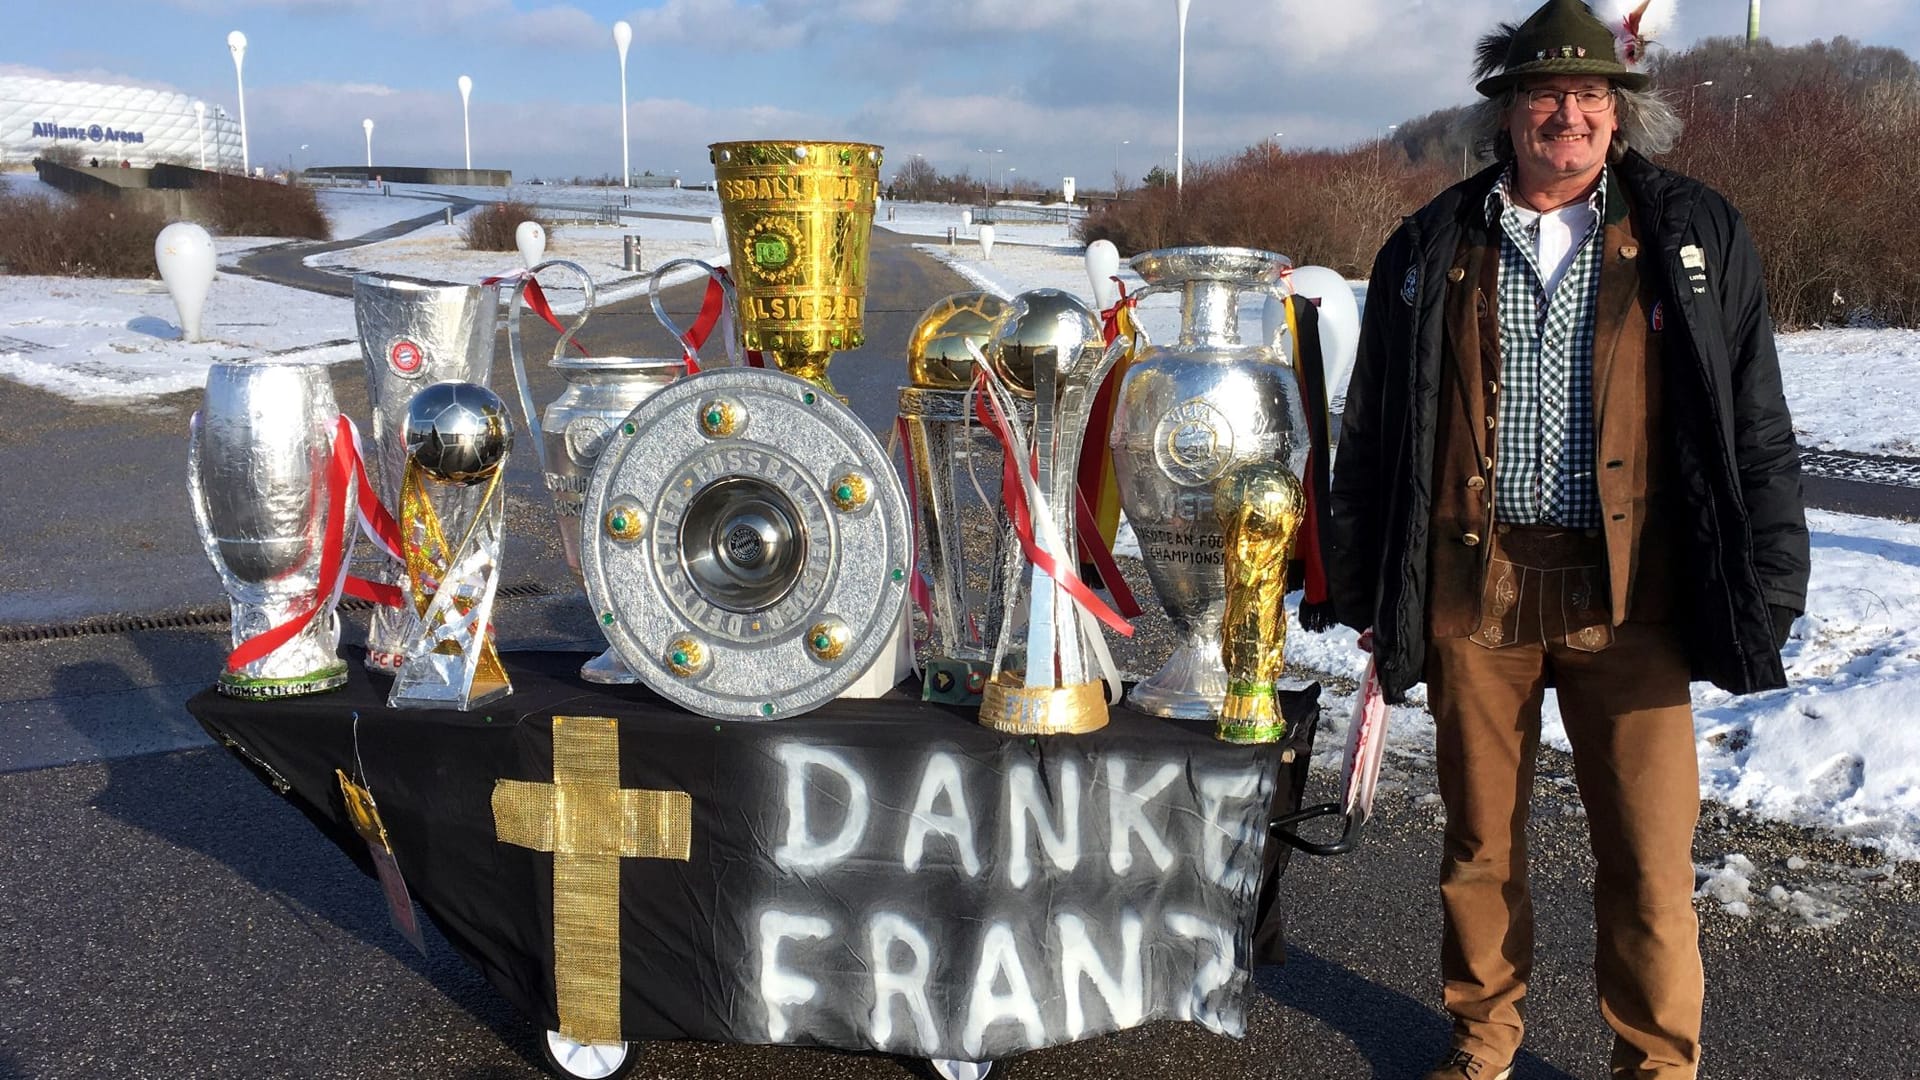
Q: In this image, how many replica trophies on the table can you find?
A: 10